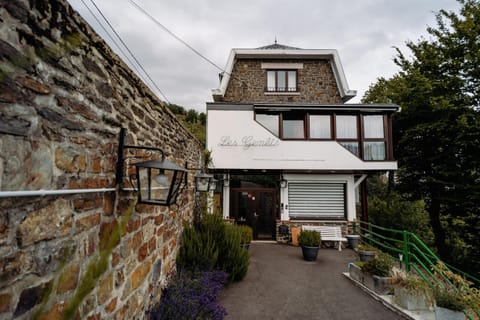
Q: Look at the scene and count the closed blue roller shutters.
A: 0